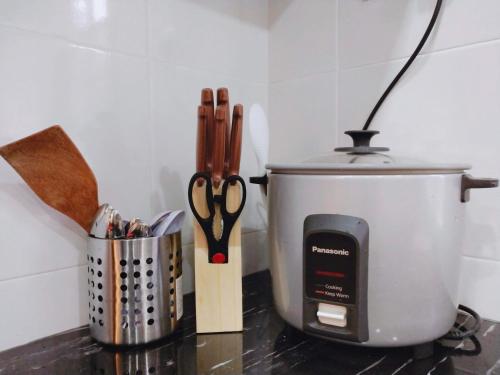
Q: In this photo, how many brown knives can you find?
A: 5